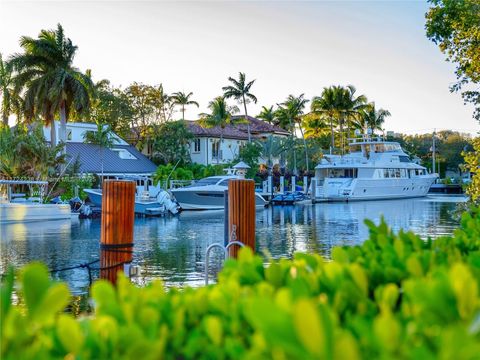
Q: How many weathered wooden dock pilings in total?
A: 2